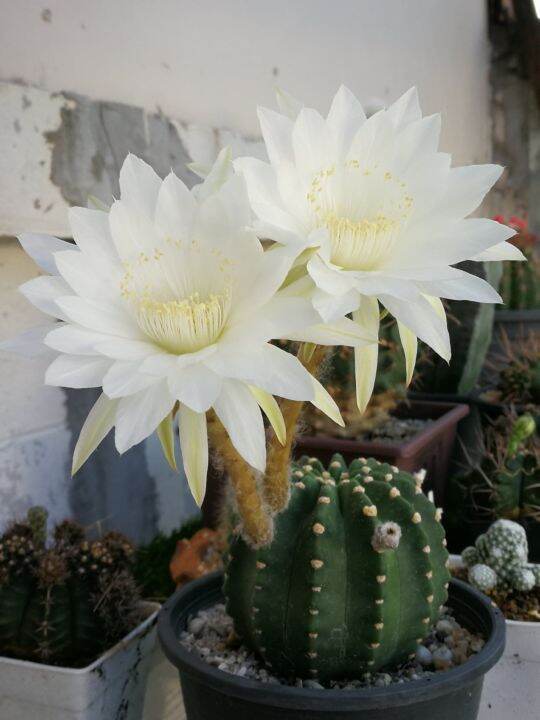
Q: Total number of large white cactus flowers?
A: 2